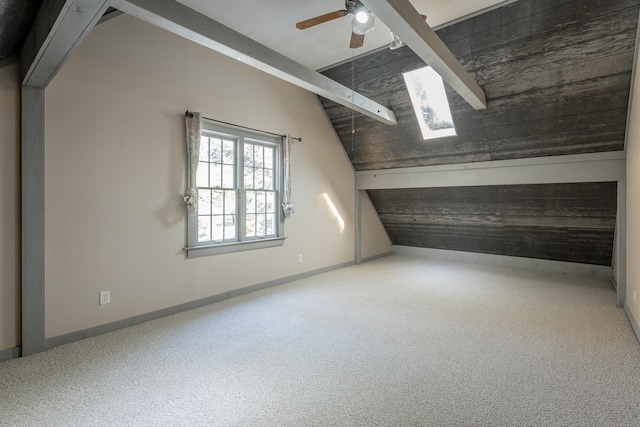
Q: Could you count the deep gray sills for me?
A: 1